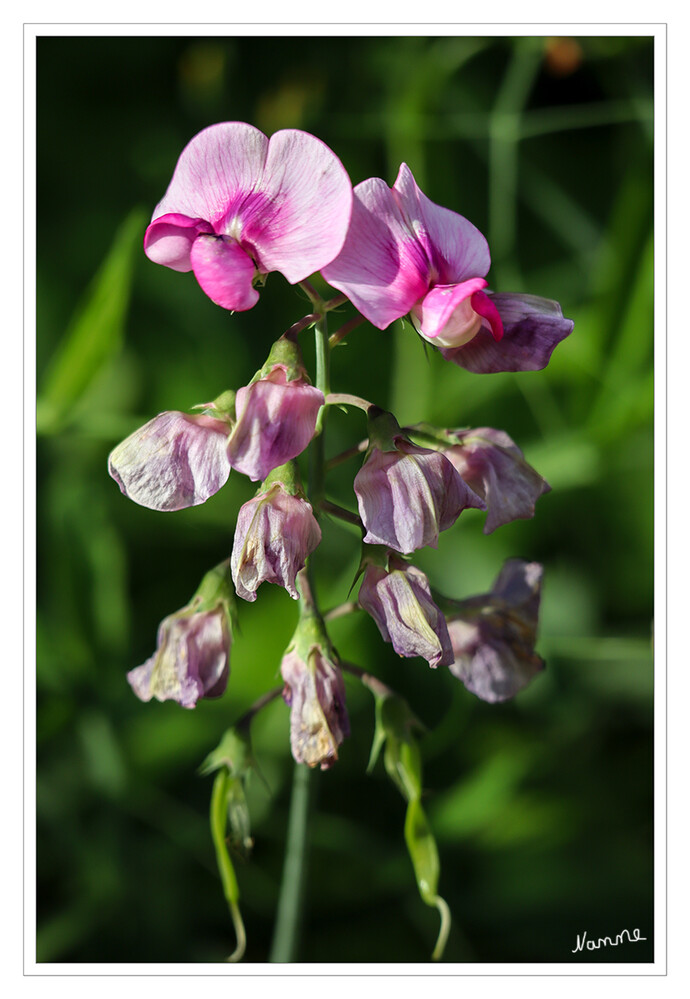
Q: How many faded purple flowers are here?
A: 9